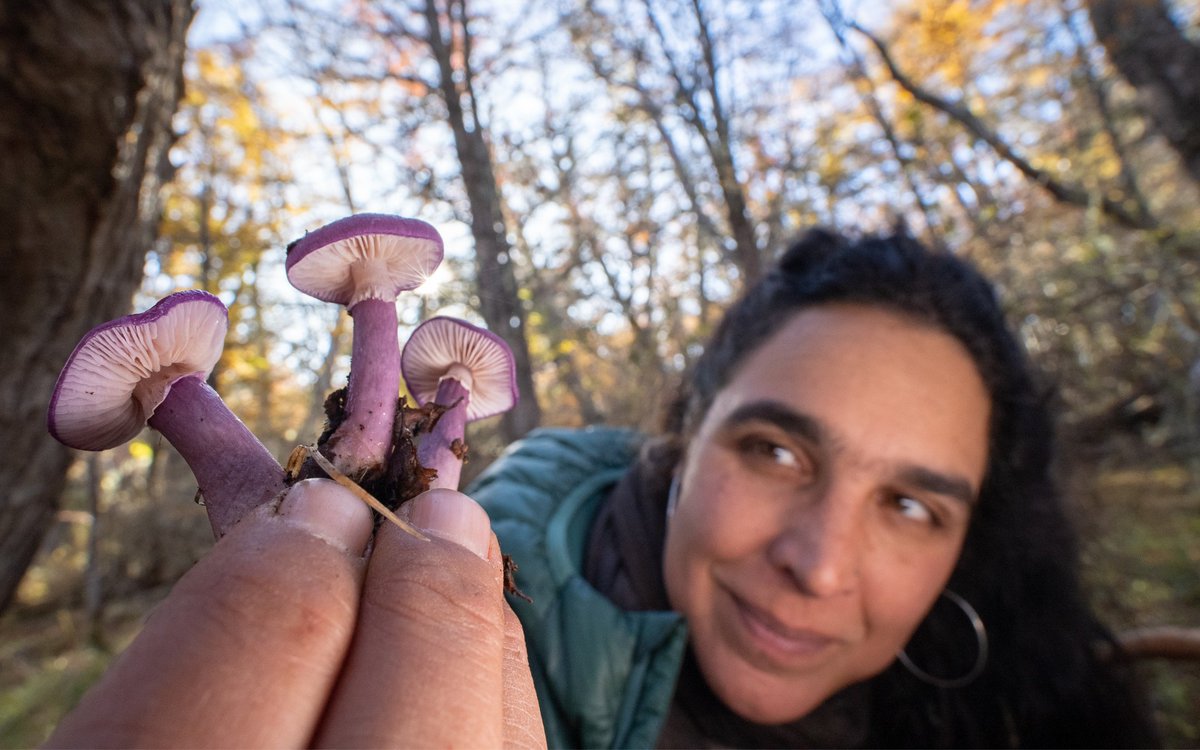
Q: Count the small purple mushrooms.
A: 3